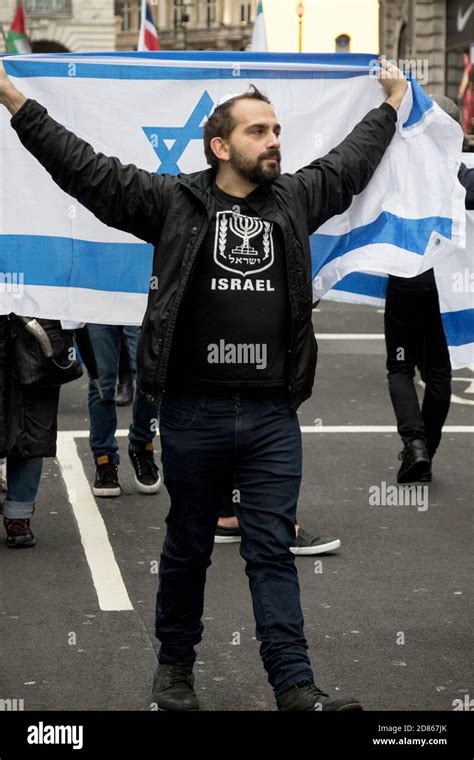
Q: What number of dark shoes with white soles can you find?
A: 4